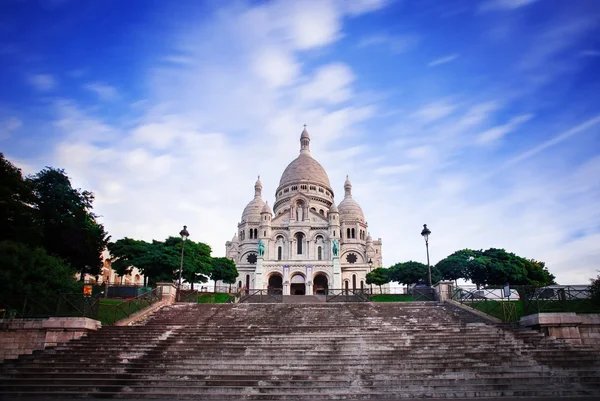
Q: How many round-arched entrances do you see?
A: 3